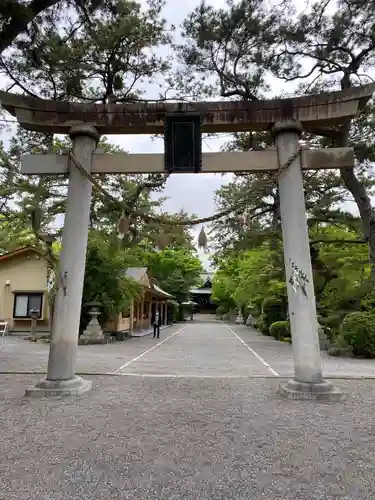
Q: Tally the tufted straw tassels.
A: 4